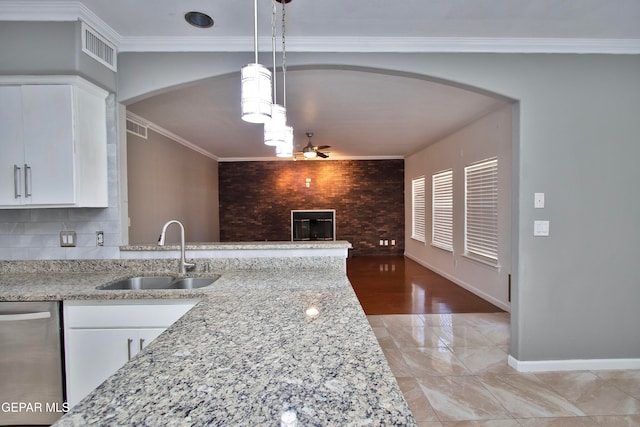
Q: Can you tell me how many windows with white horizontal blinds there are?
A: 3